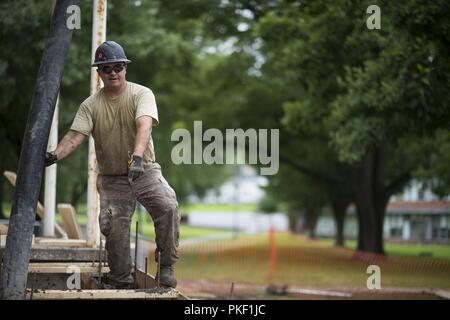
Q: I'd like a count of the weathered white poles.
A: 2